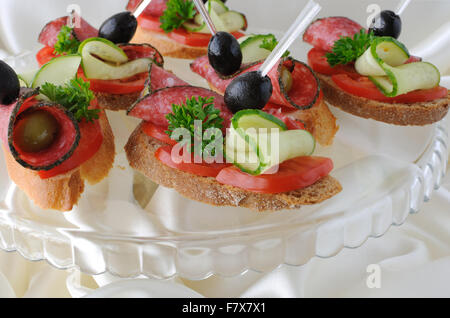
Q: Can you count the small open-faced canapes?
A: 6